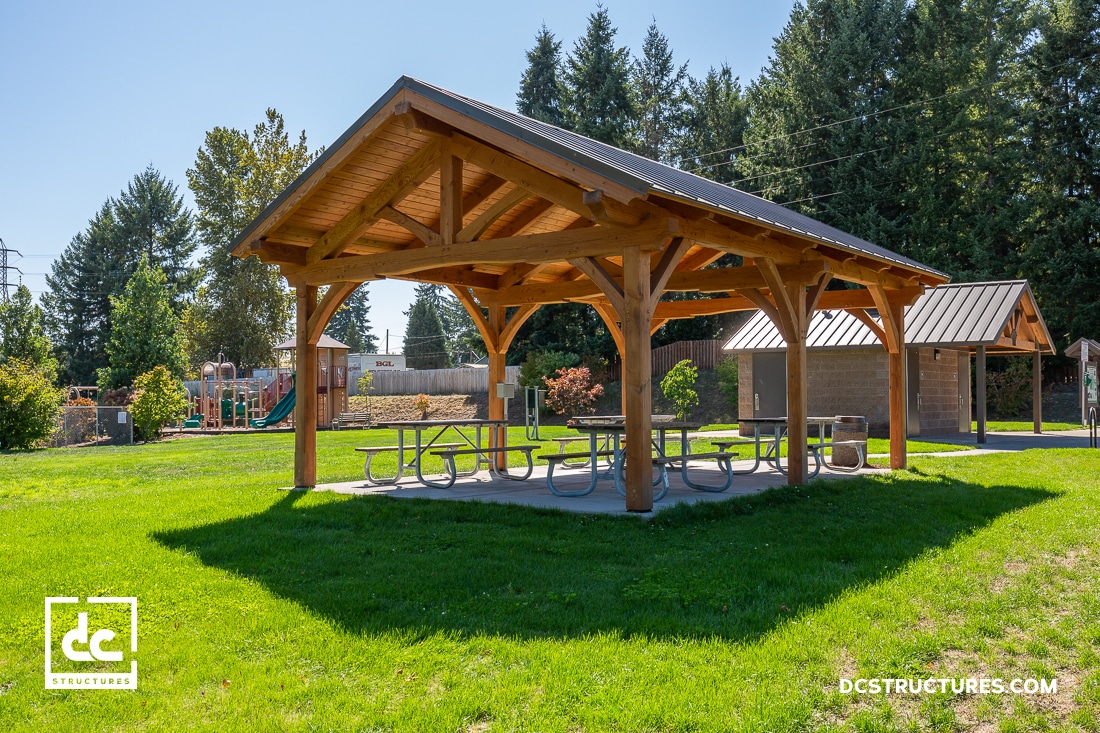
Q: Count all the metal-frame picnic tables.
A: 4